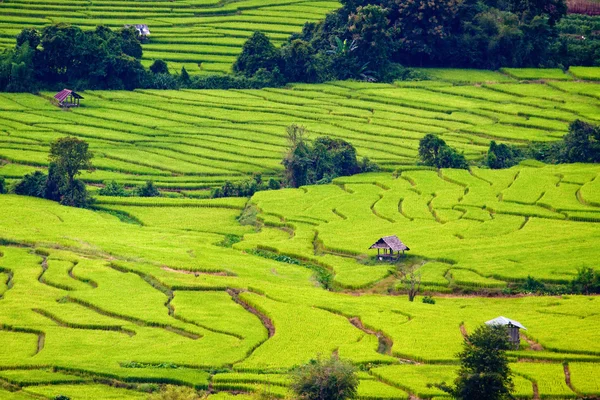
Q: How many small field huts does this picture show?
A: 4